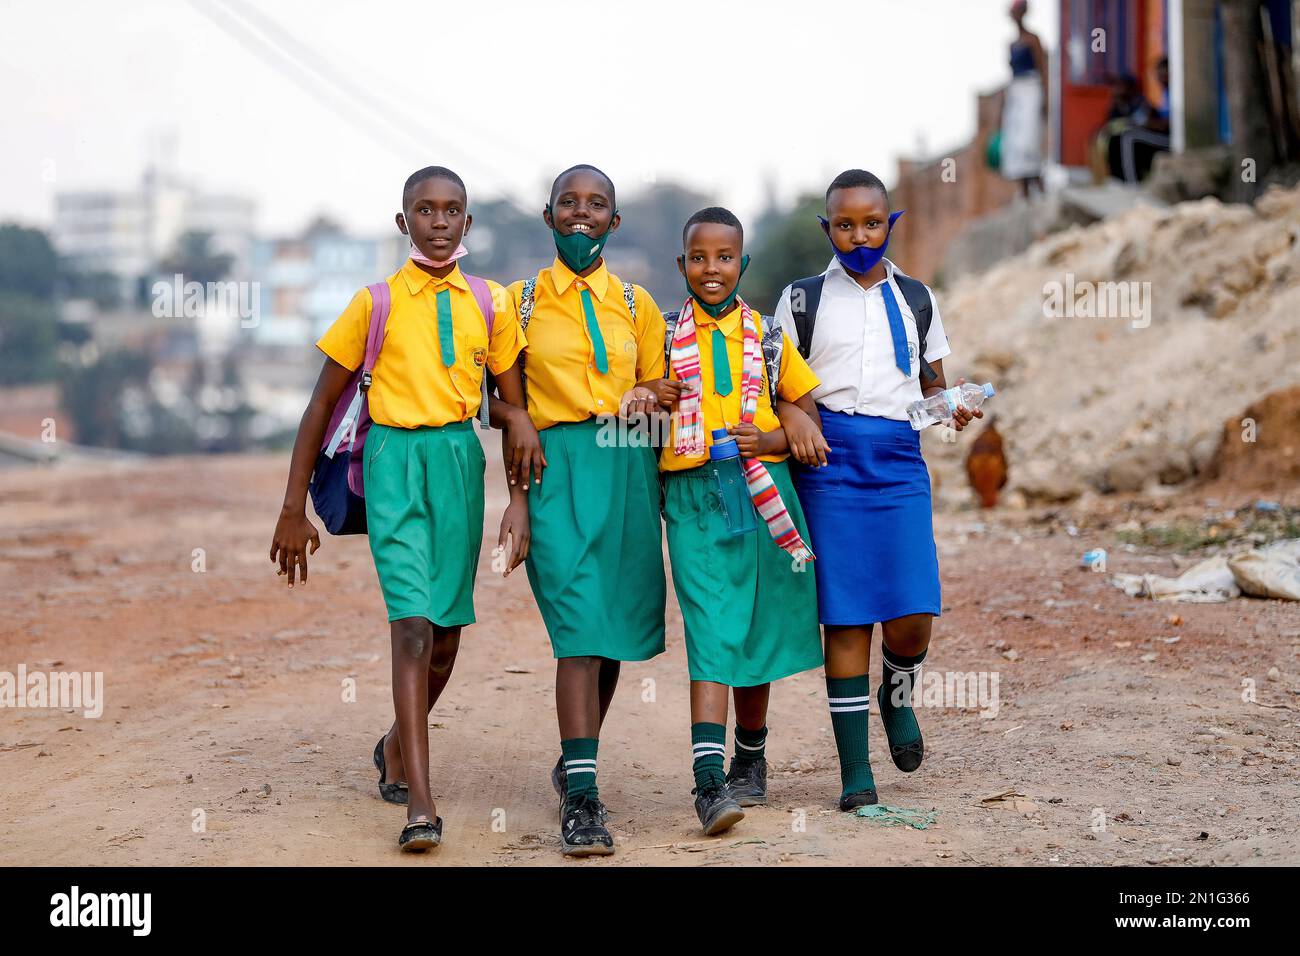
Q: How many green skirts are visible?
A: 3